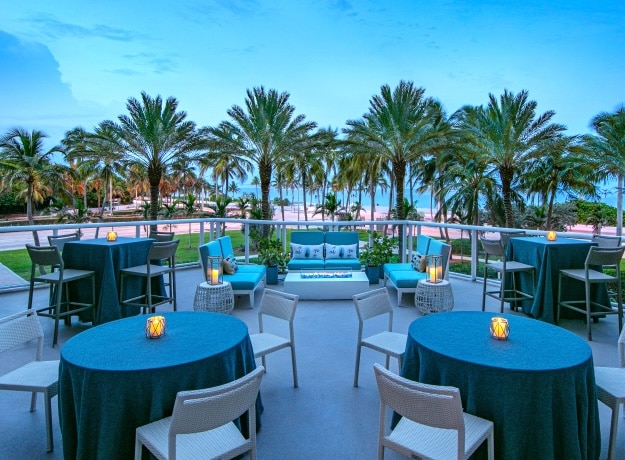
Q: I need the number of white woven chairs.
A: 6